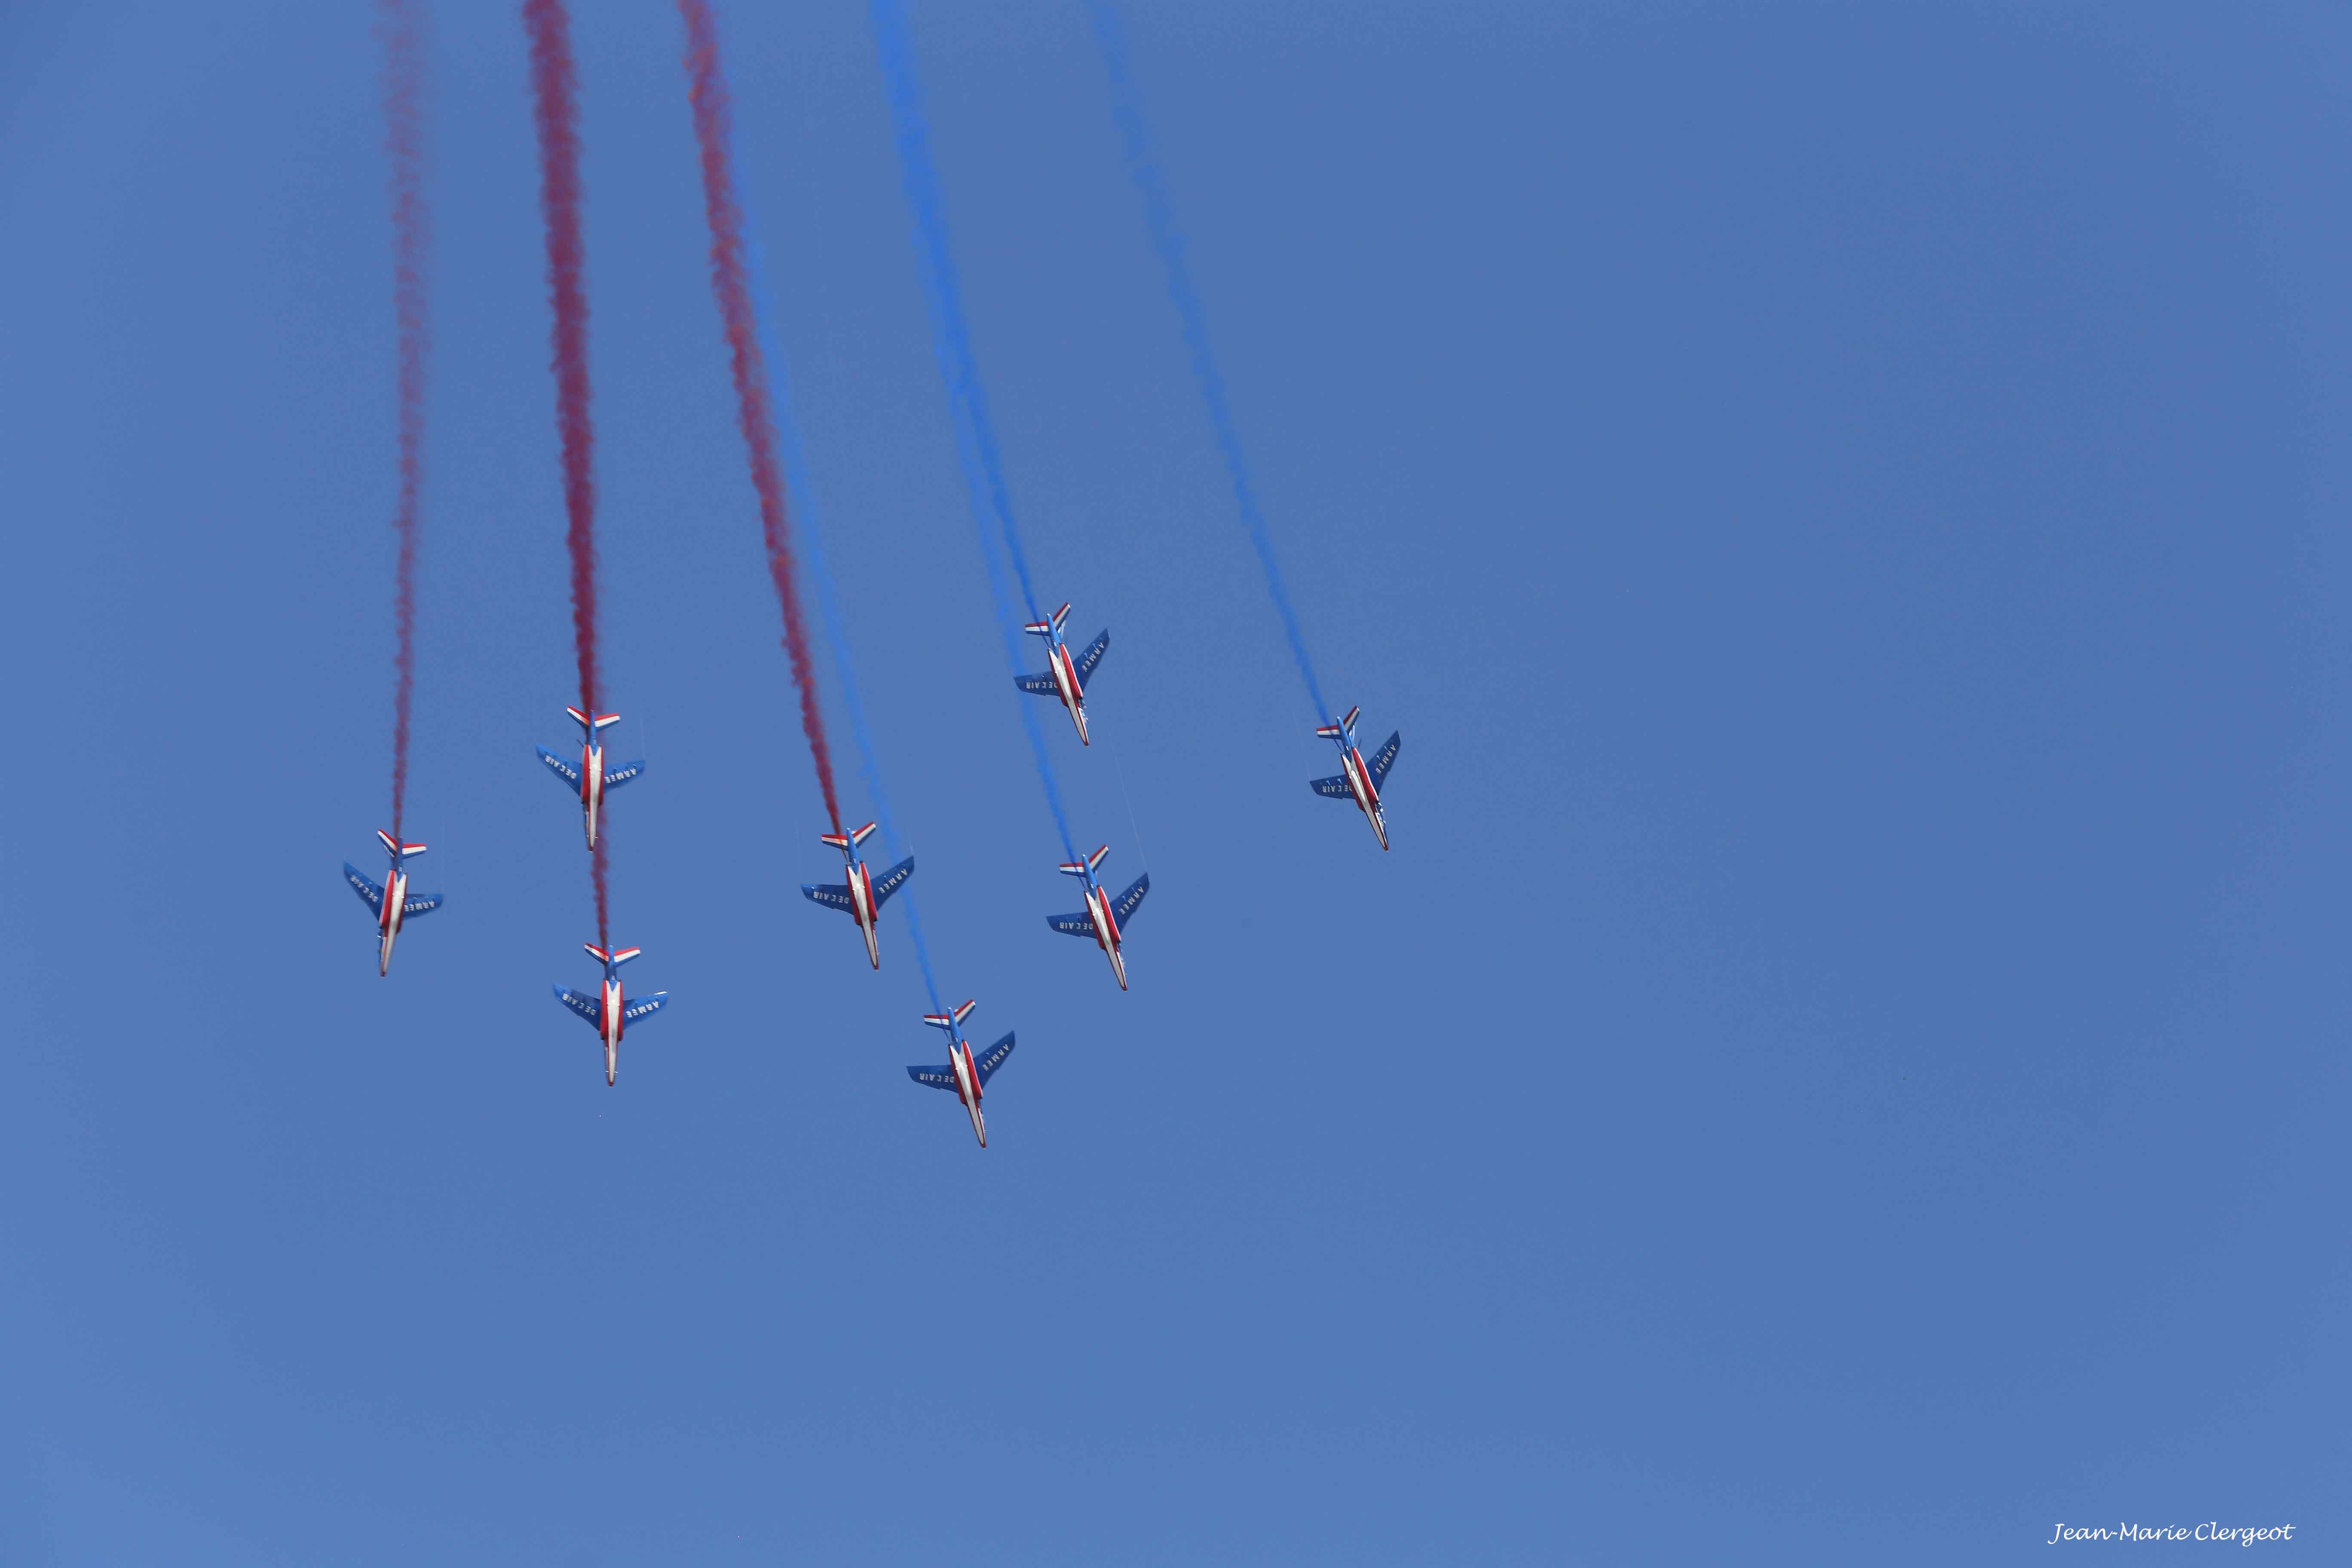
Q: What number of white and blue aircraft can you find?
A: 8